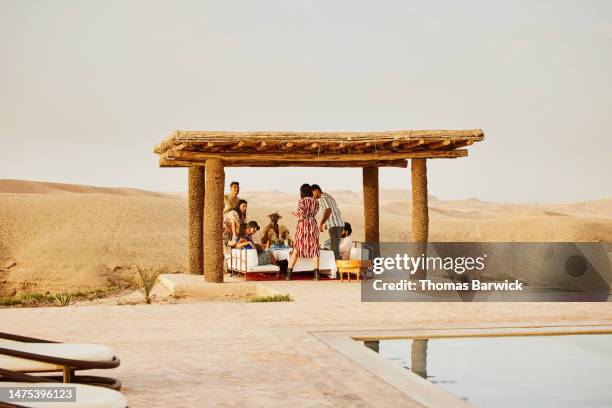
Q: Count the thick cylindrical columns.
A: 4